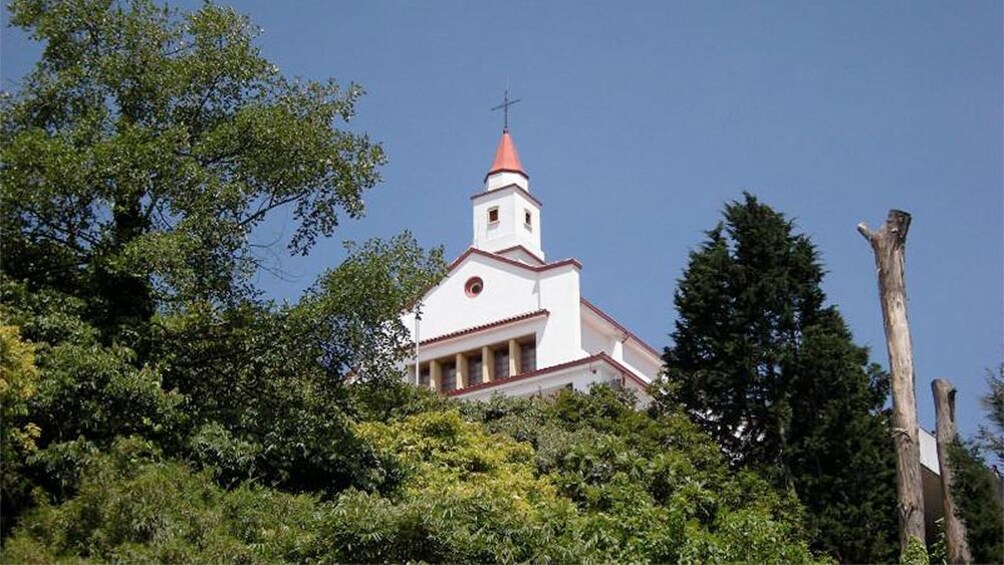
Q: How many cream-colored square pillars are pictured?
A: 4